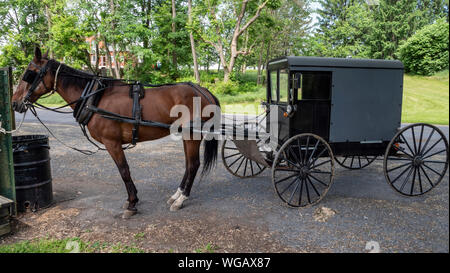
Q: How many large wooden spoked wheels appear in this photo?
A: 4